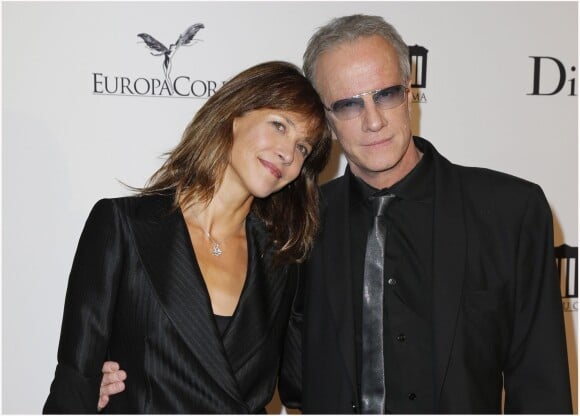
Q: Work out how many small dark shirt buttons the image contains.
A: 3